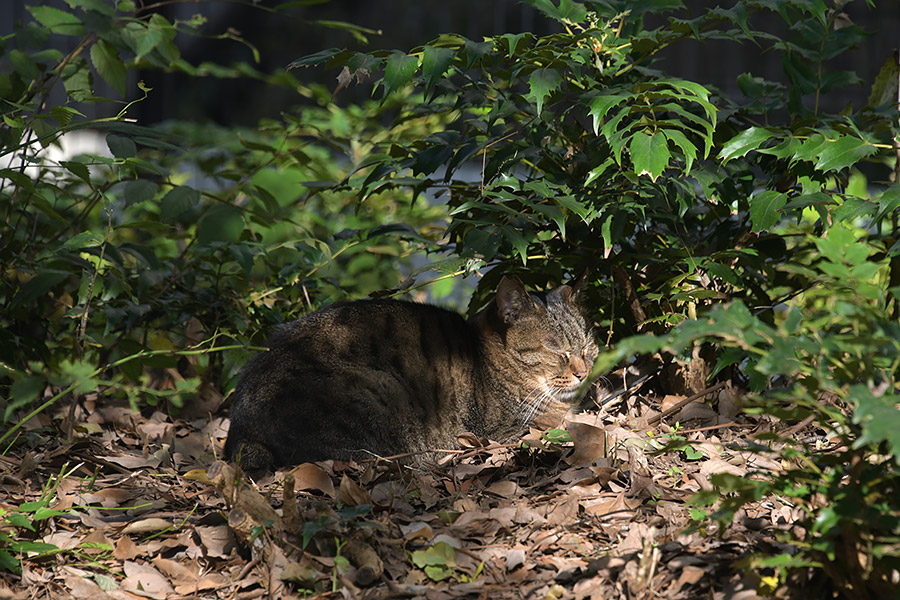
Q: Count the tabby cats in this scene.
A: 1